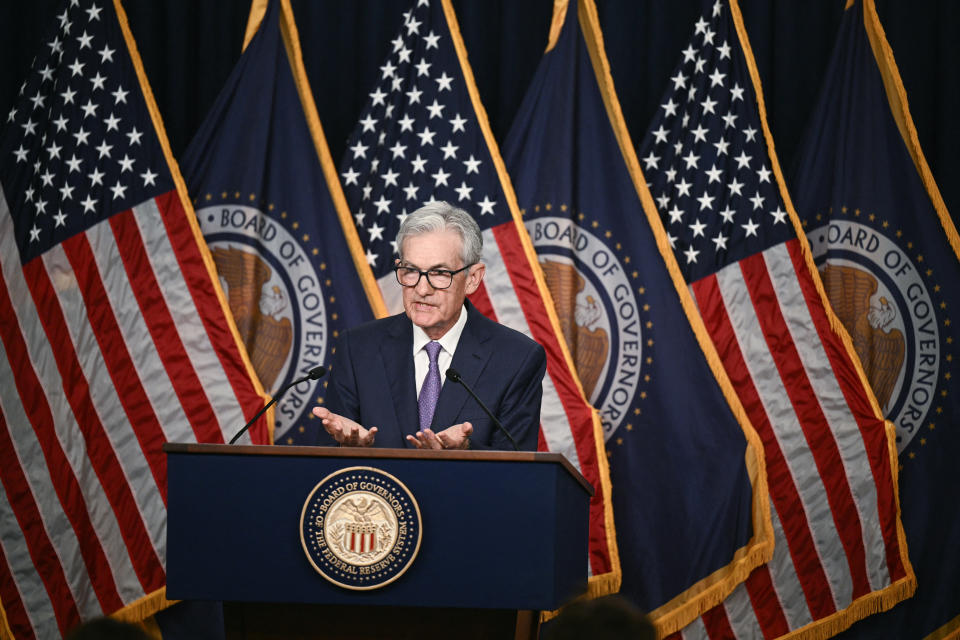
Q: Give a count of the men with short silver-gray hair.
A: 1